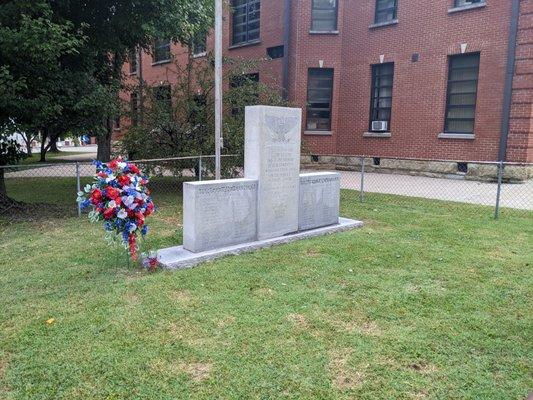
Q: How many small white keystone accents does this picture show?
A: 3